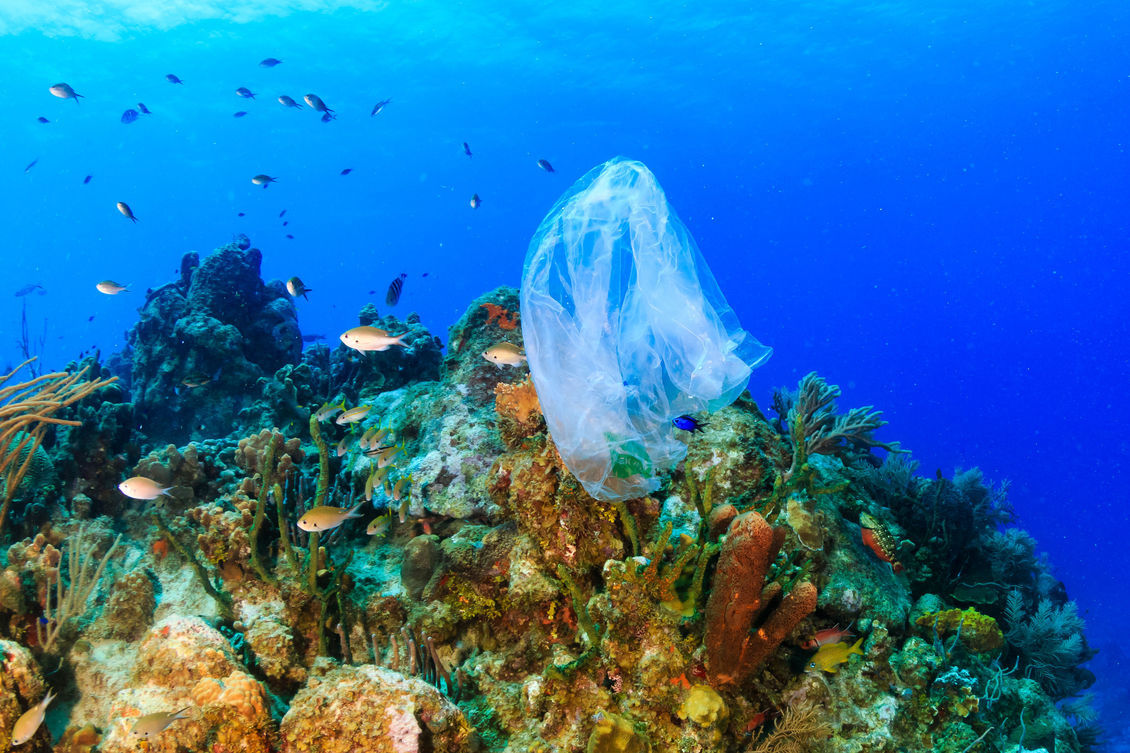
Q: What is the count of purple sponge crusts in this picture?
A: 0